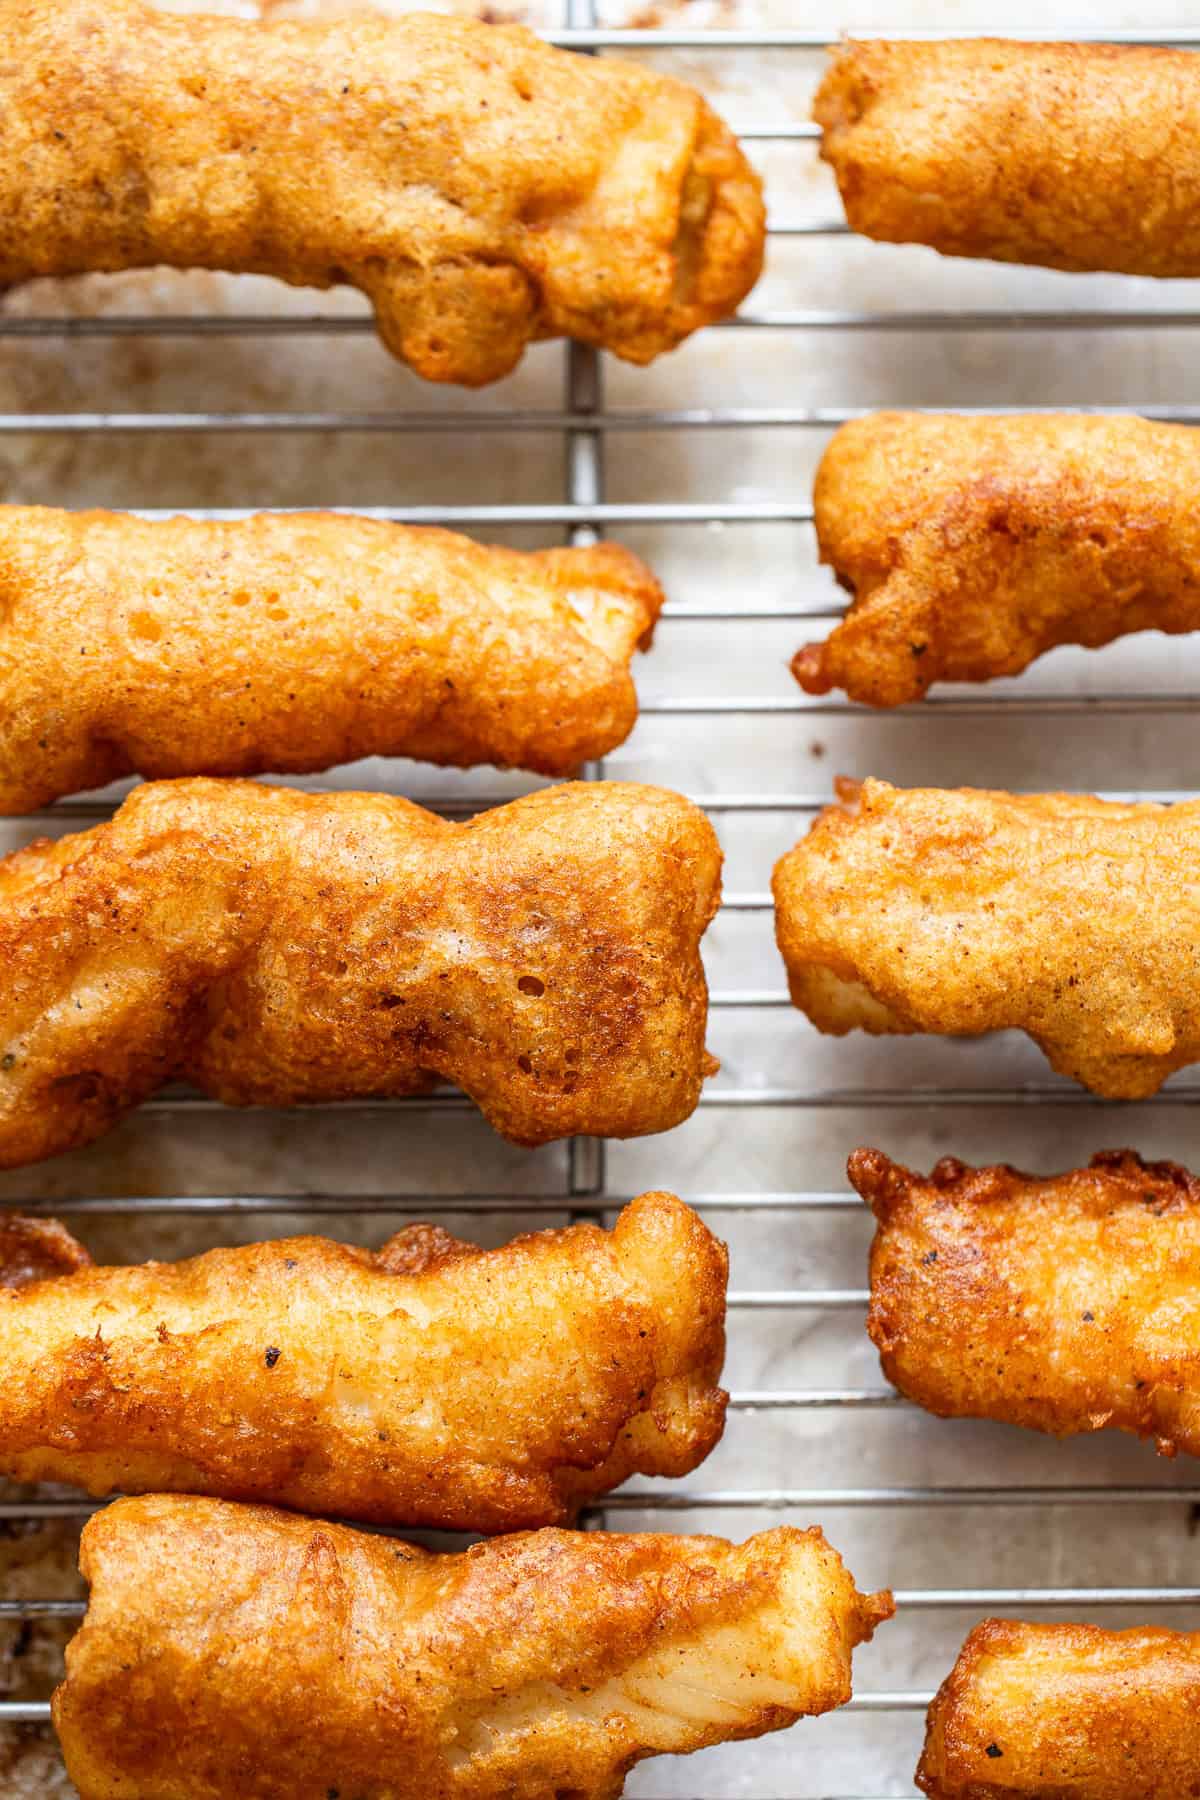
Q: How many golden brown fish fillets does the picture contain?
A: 10